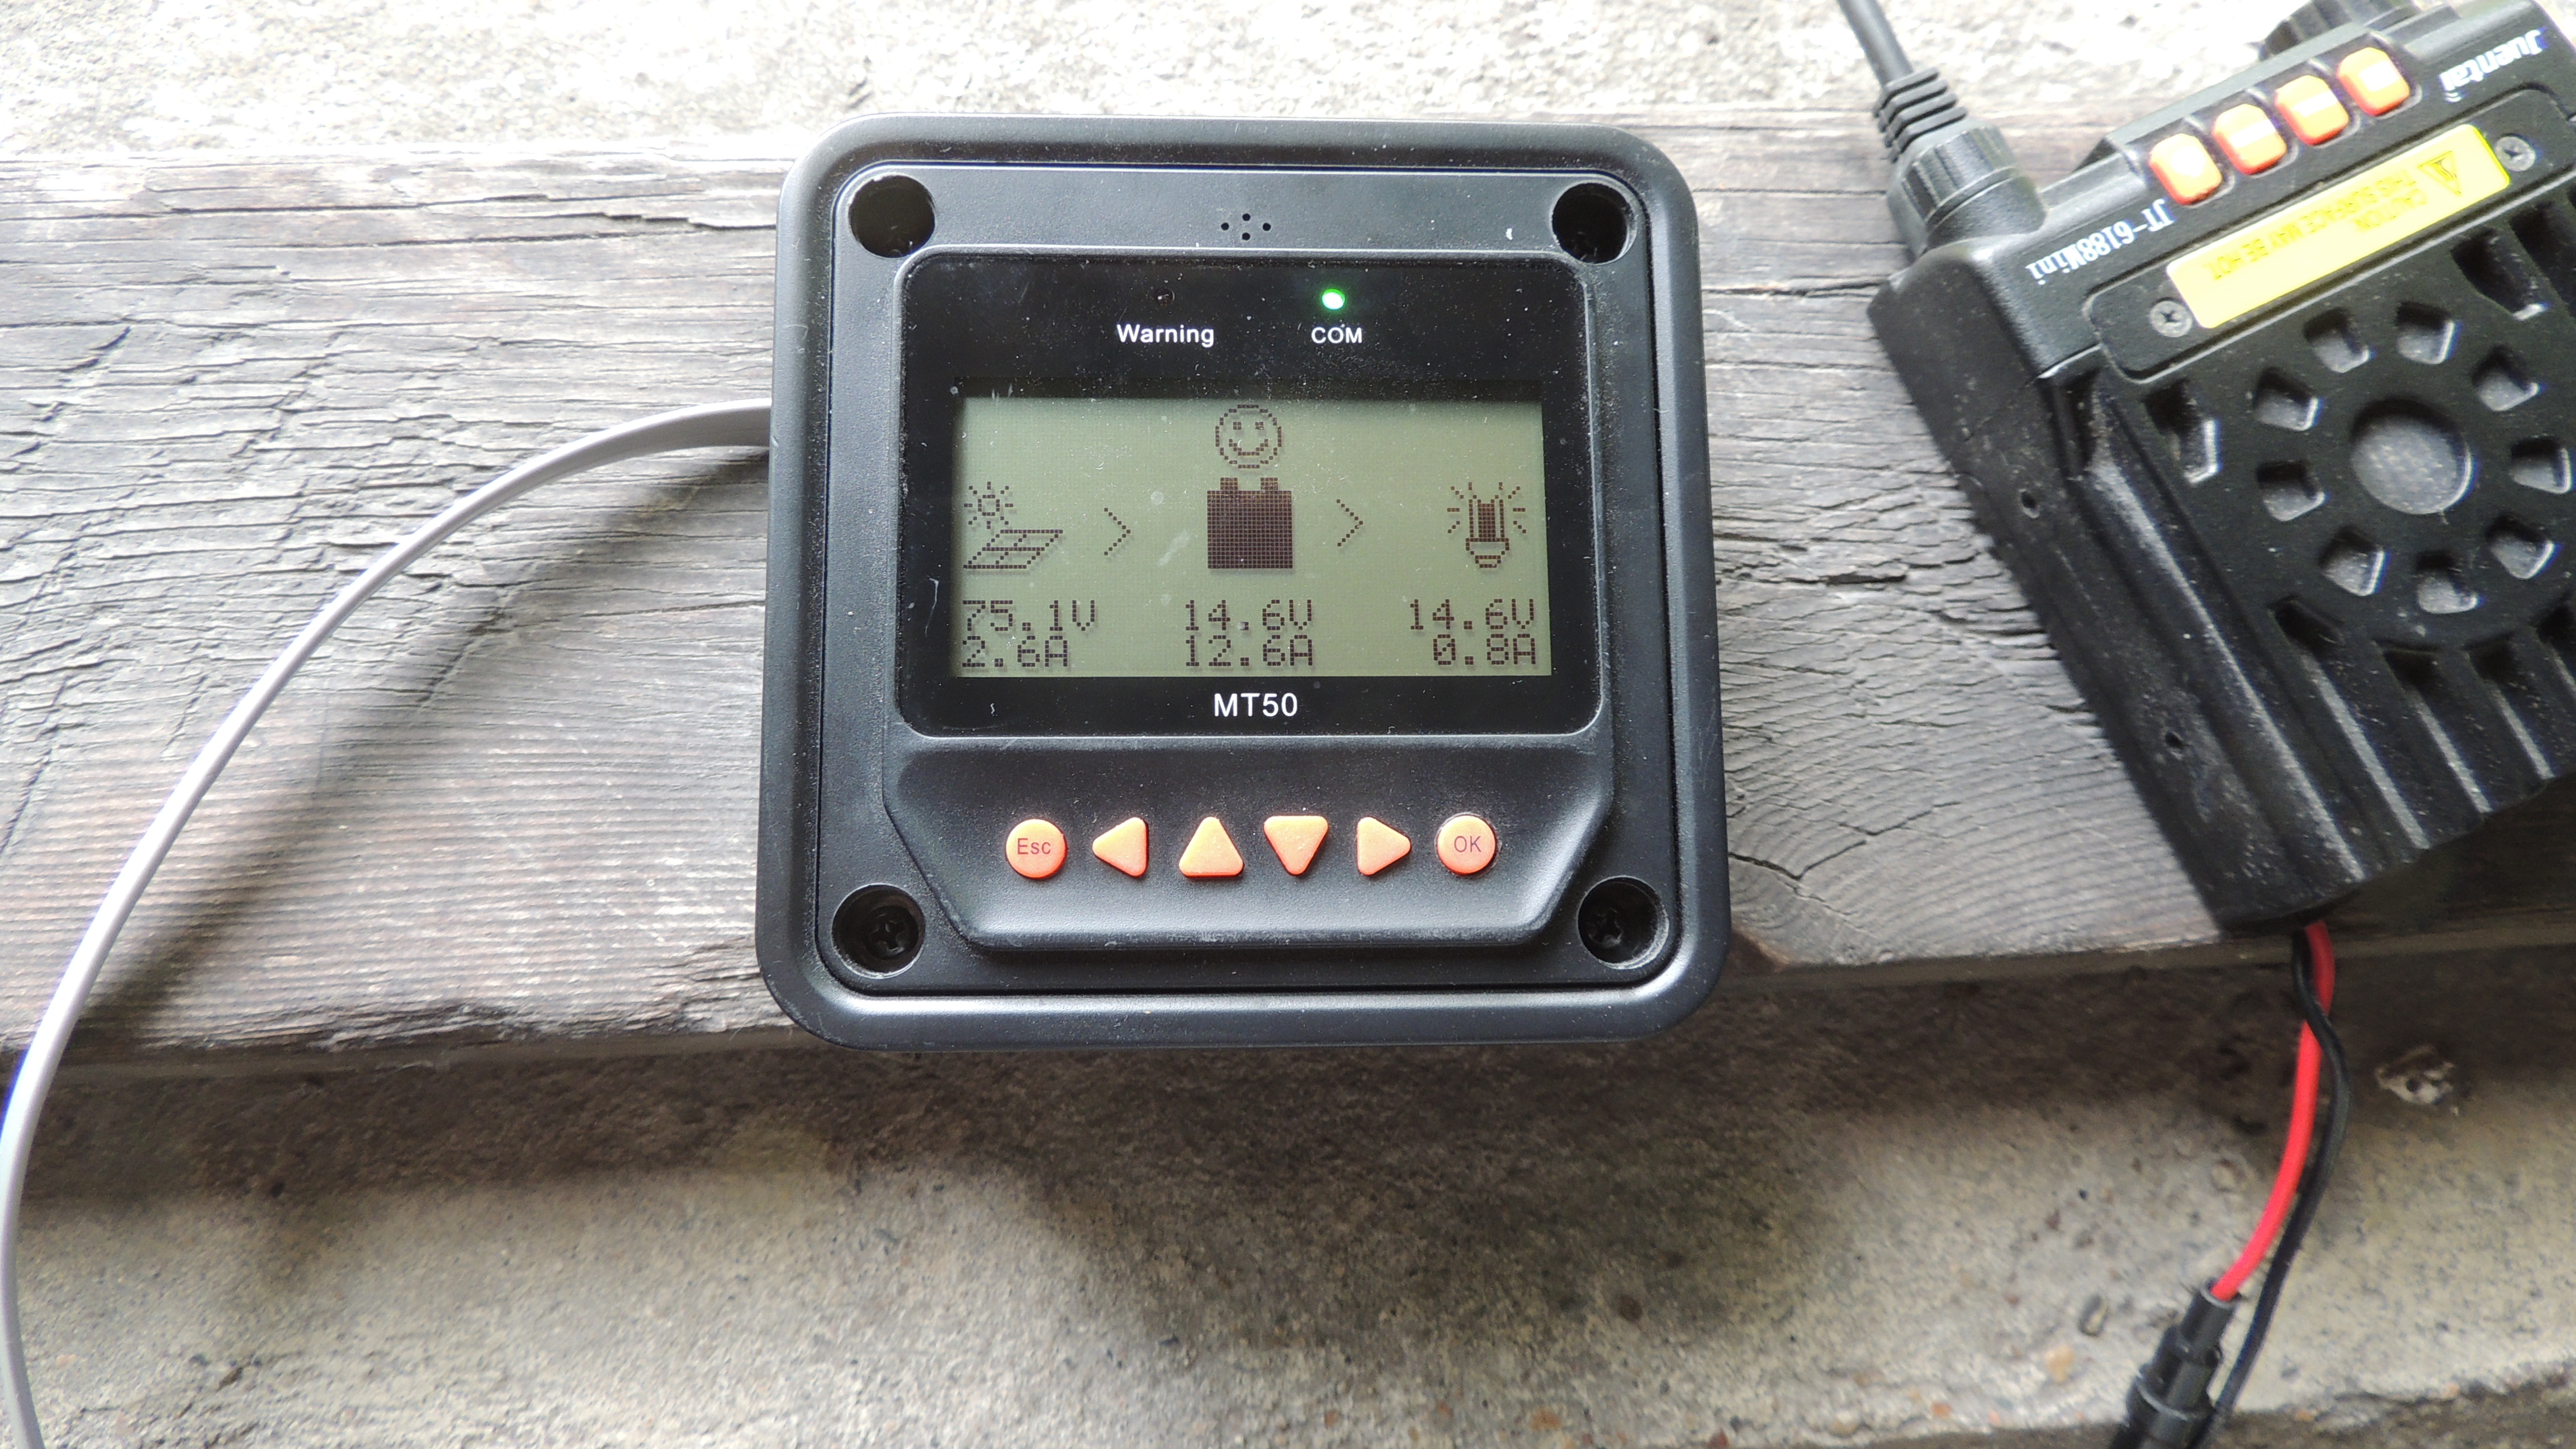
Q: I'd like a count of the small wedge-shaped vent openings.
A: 9